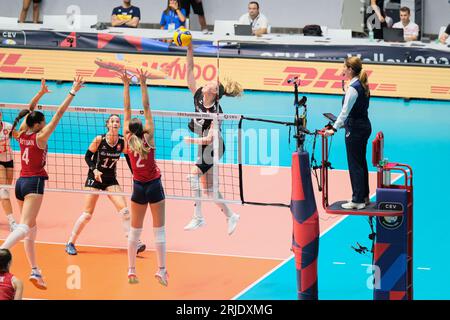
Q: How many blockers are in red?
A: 2